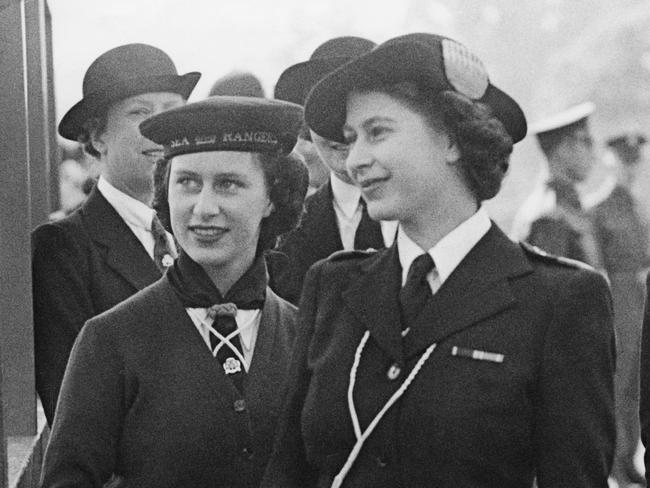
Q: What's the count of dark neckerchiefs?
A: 1